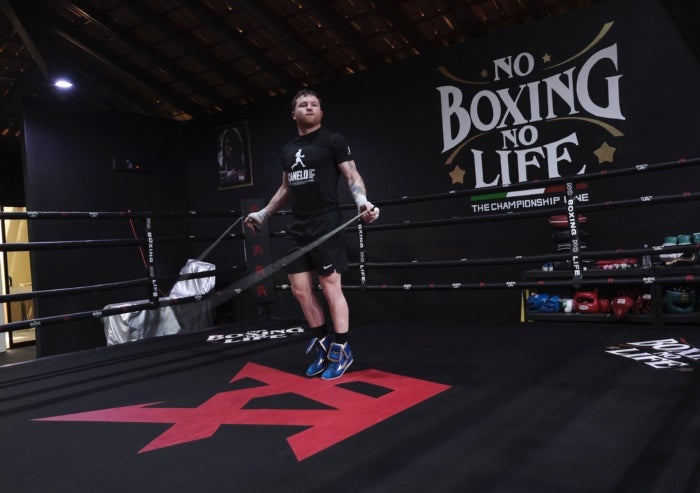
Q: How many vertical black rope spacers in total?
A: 3